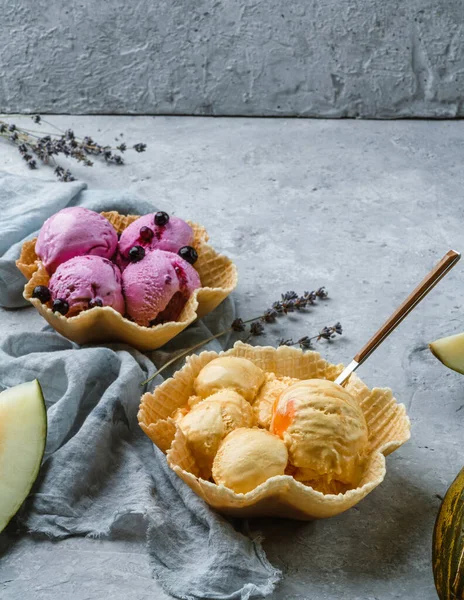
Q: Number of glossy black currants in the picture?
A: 7